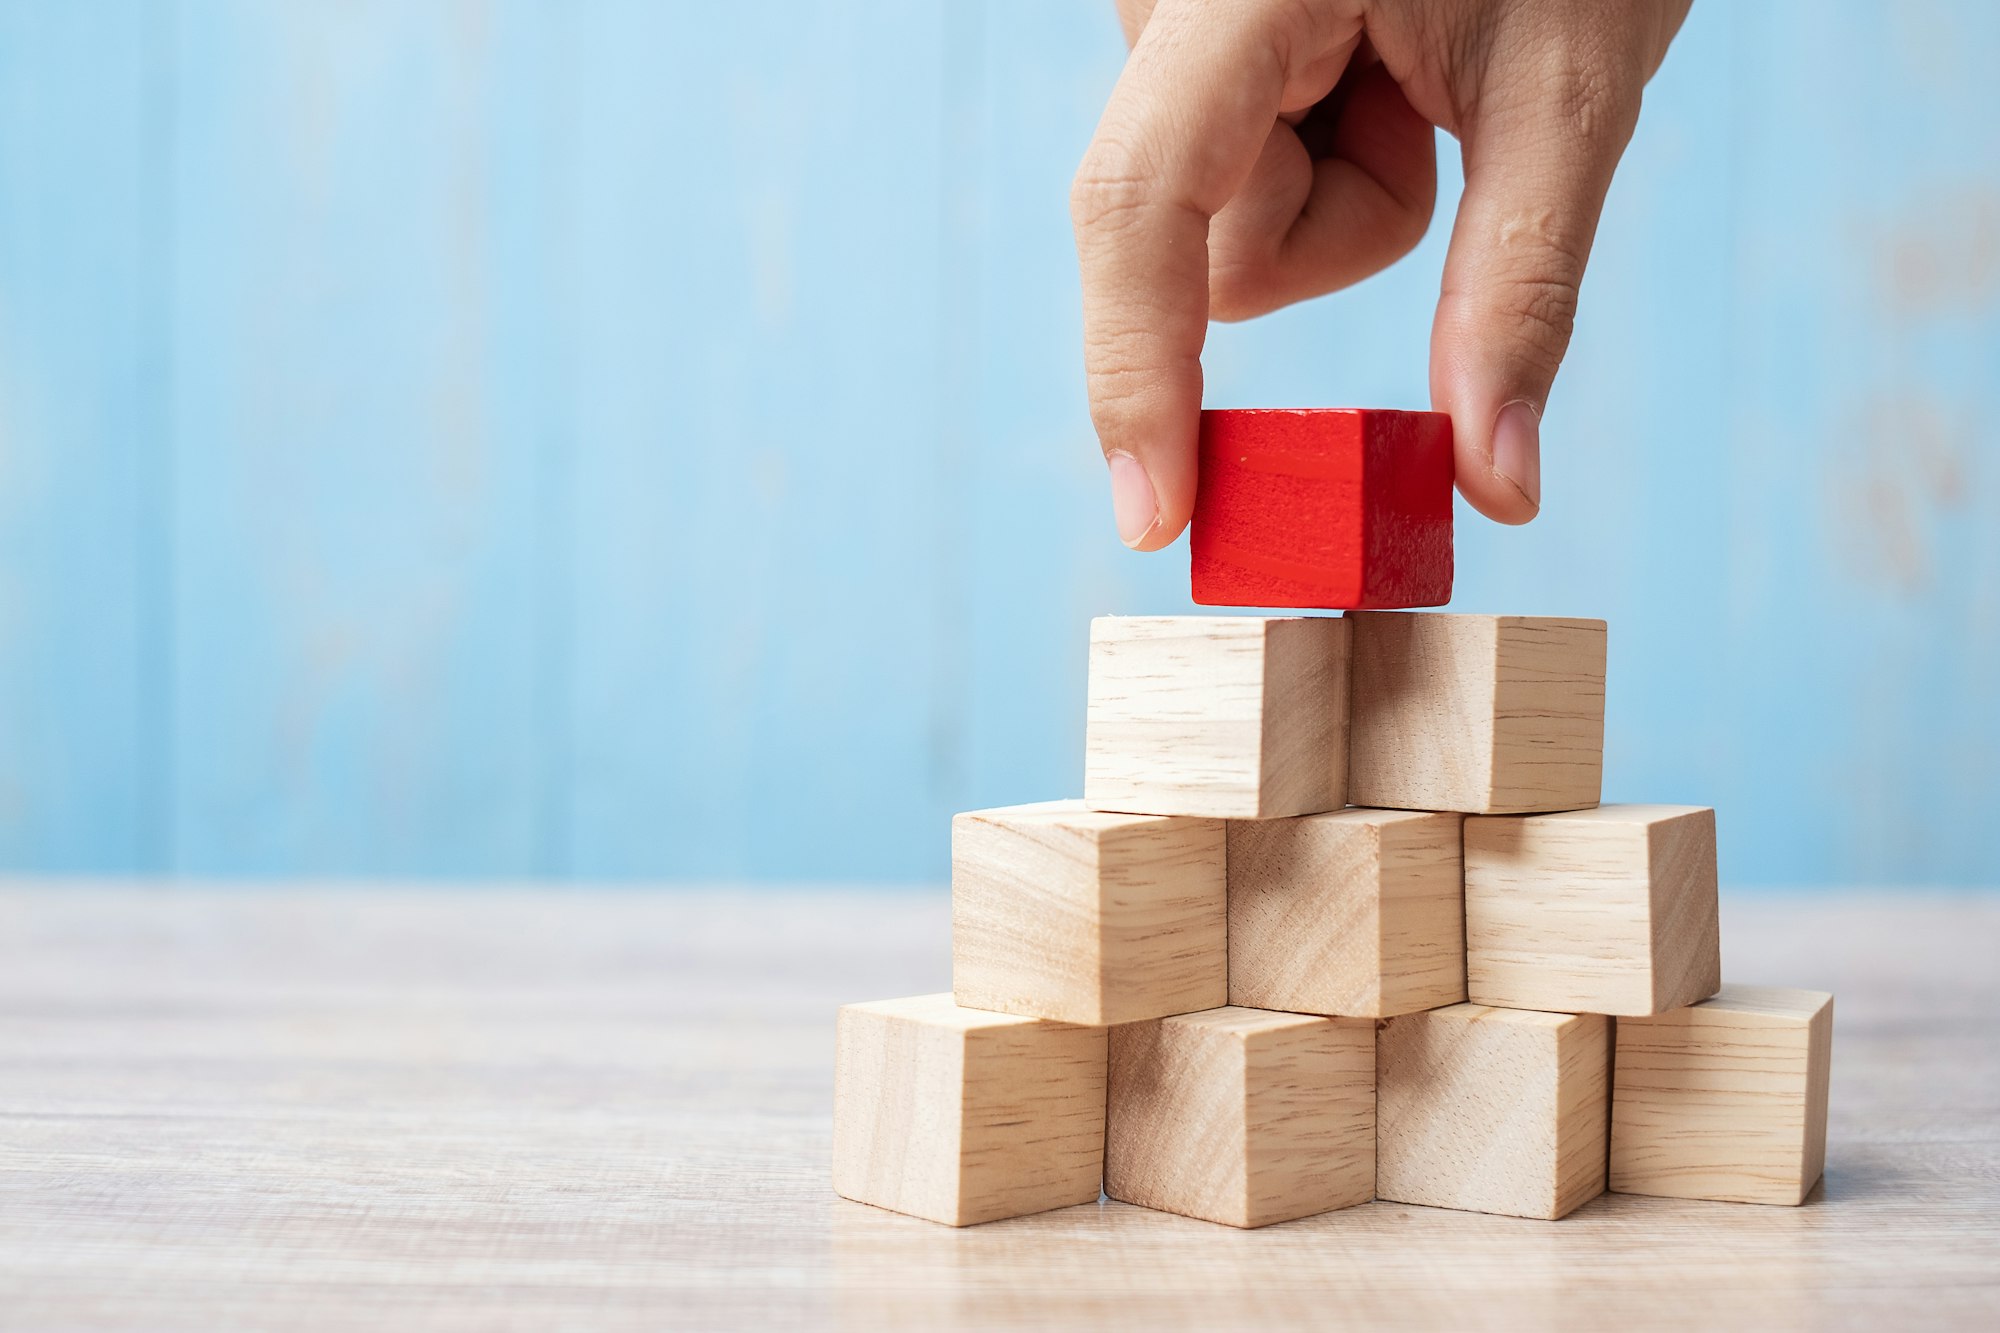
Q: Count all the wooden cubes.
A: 10